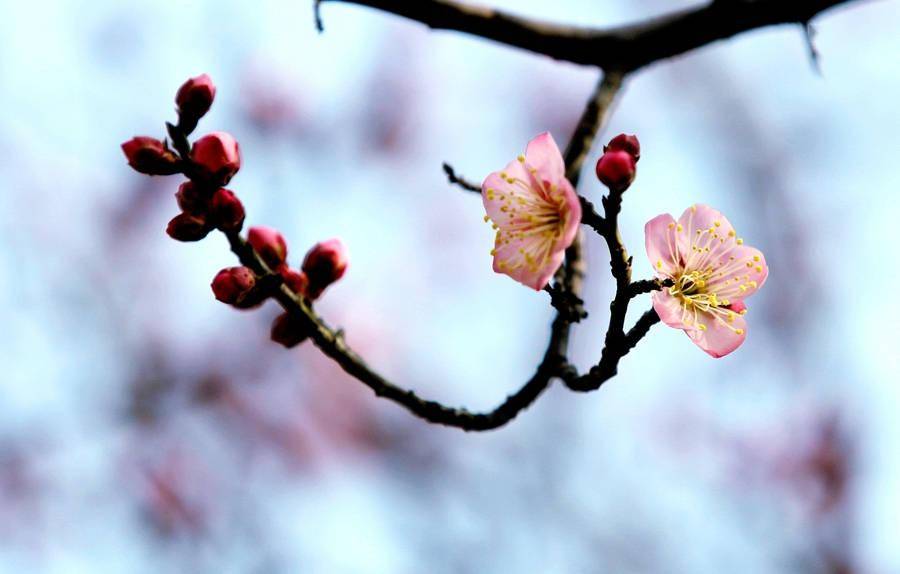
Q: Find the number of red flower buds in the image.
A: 13